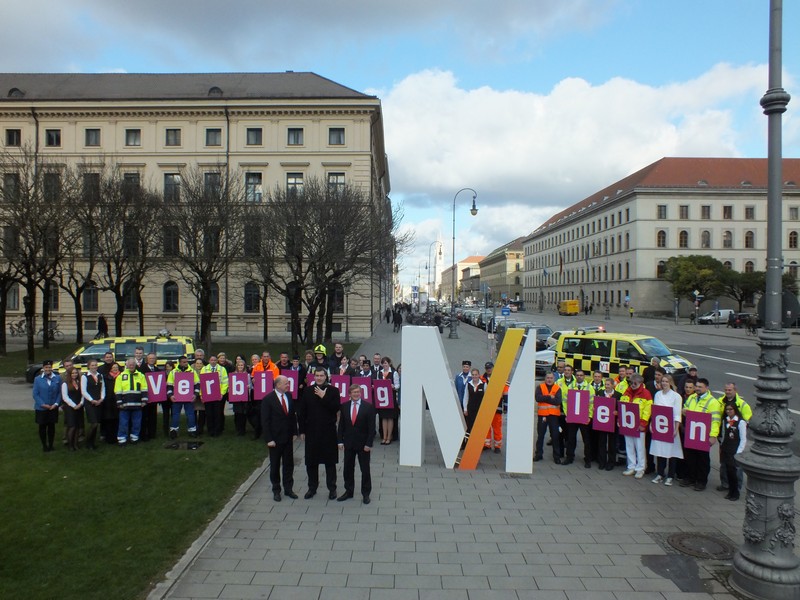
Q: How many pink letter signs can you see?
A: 15